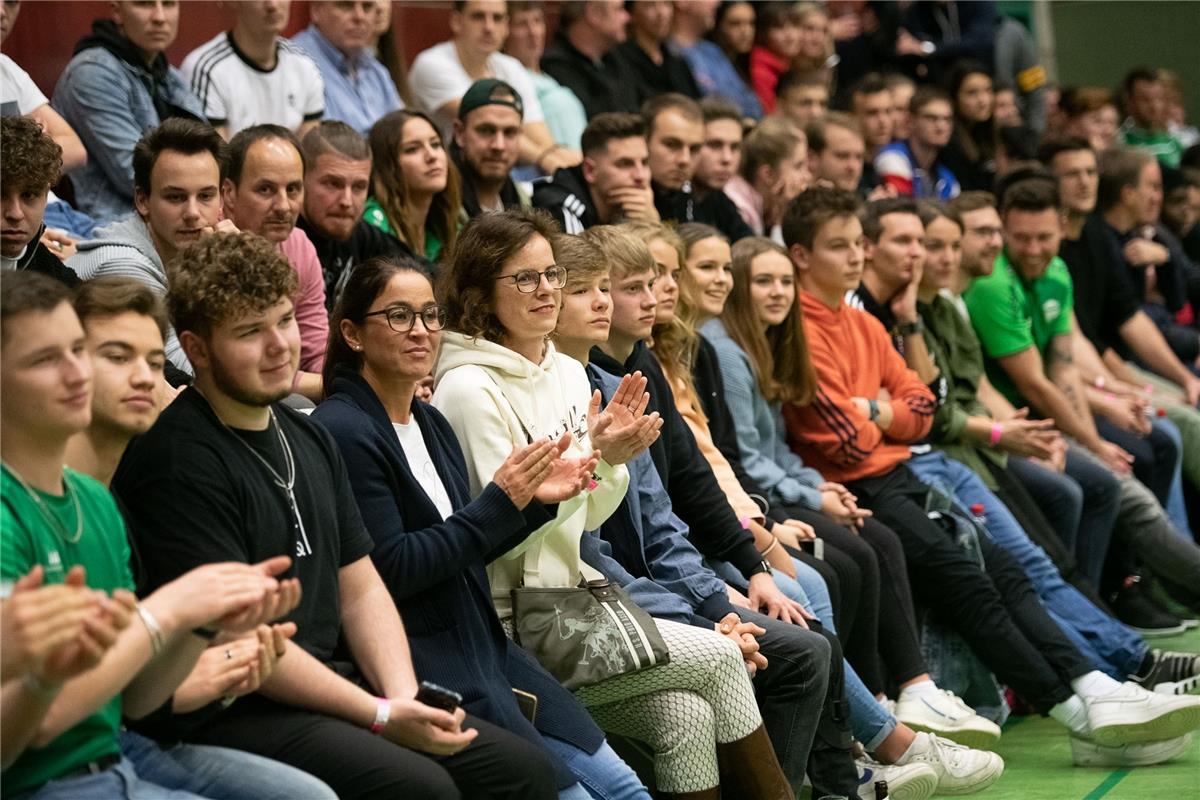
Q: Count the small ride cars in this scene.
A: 0